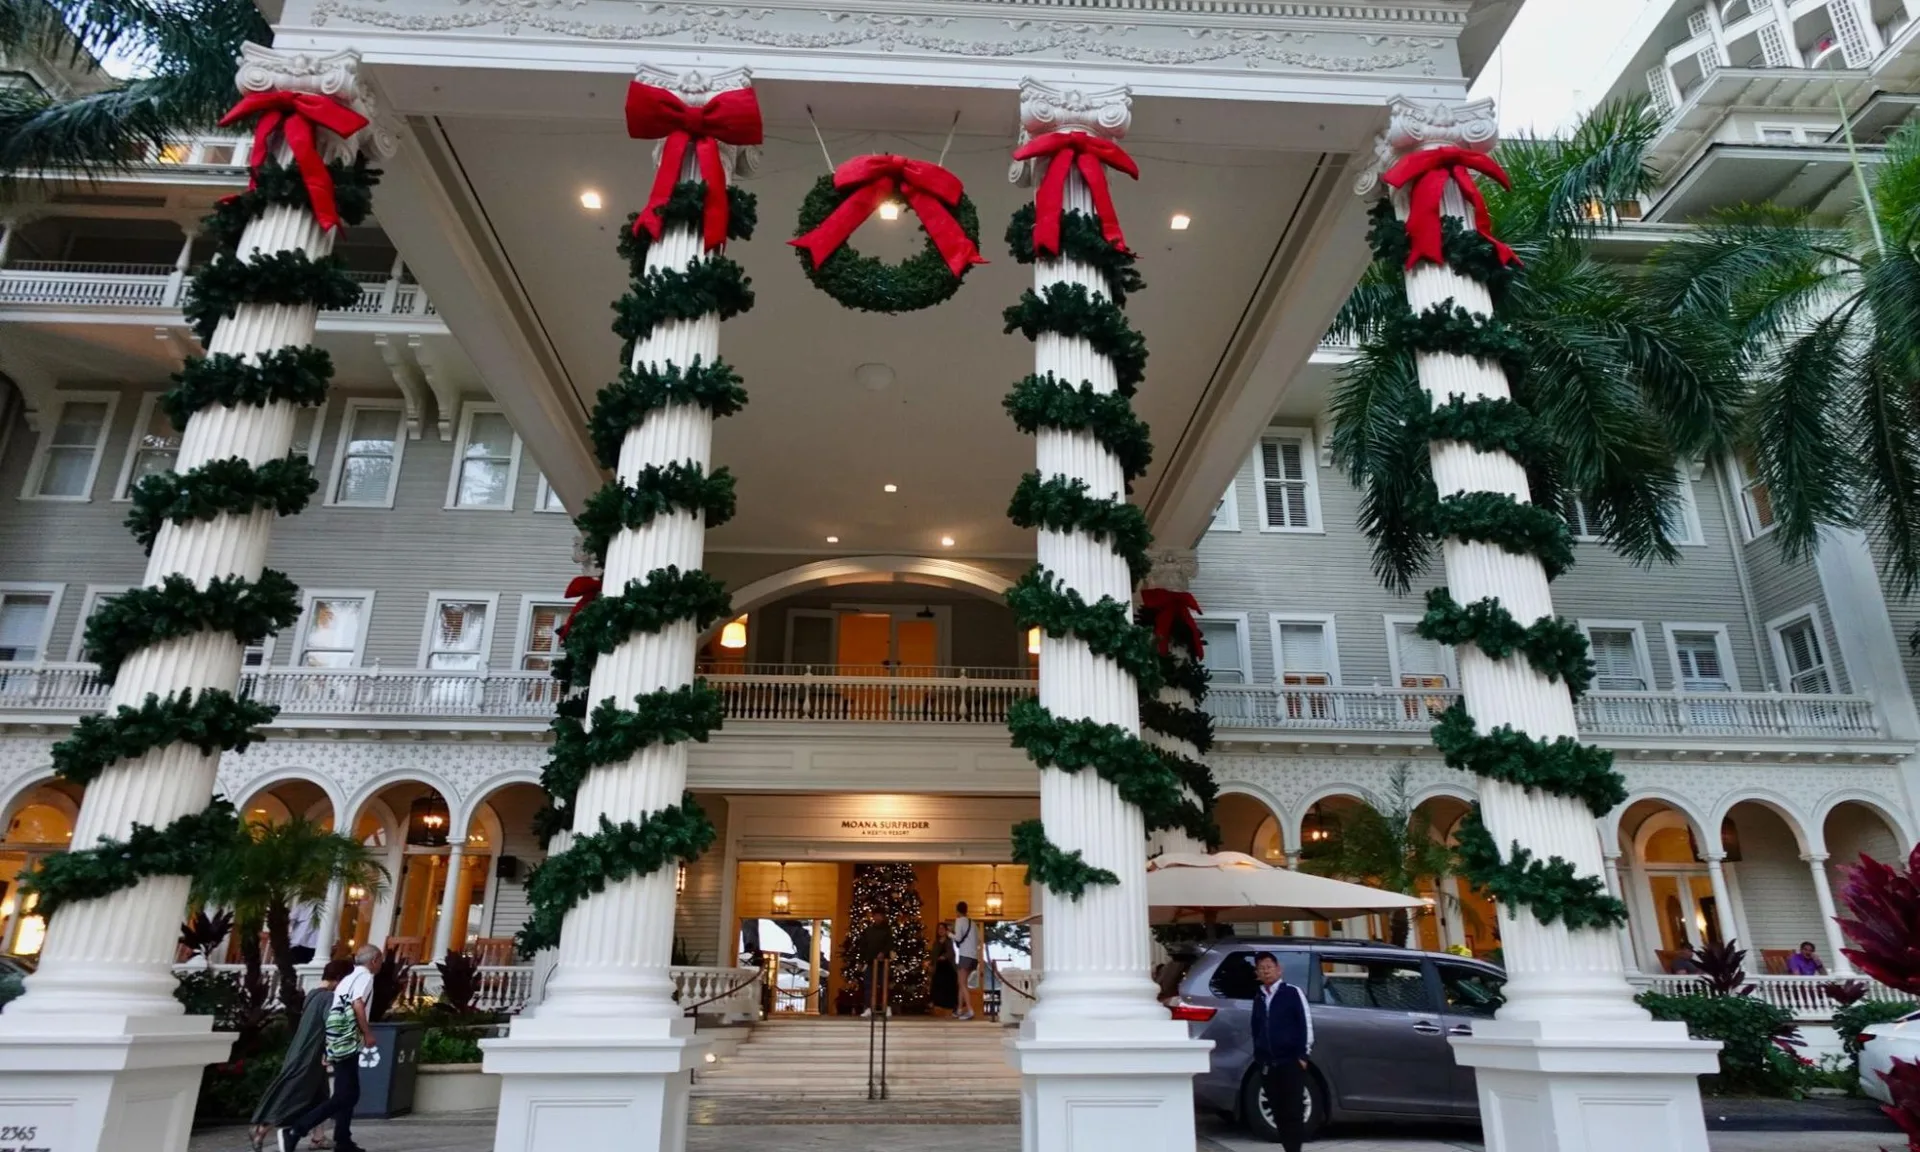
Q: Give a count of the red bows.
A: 7